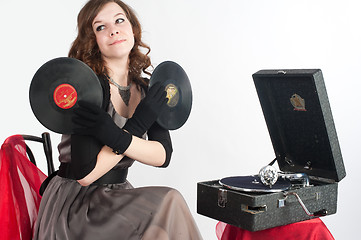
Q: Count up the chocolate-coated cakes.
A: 0